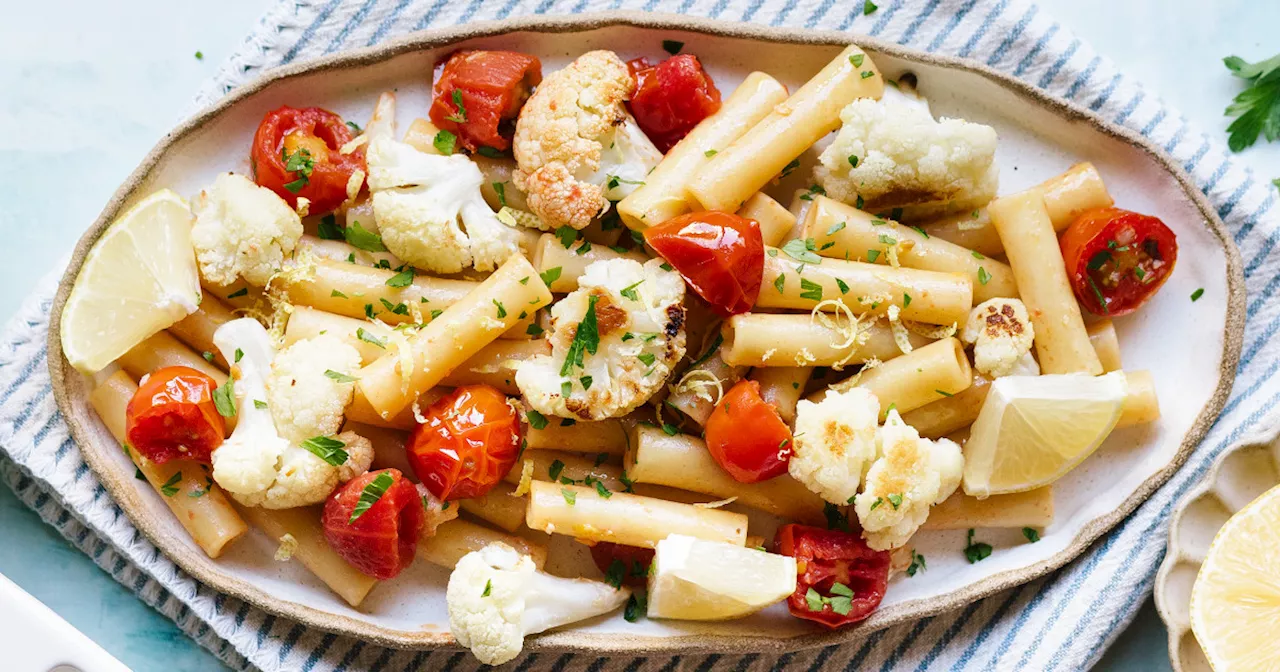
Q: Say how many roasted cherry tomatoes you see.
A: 11